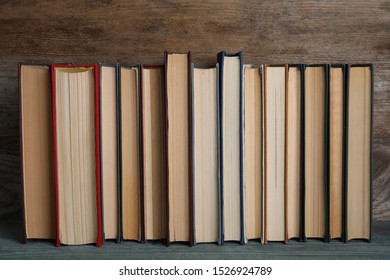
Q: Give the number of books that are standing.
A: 14